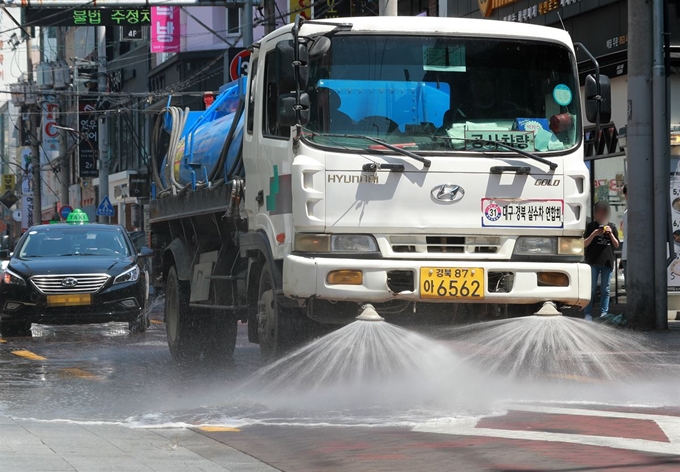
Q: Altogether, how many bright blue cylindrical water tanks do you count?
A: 1